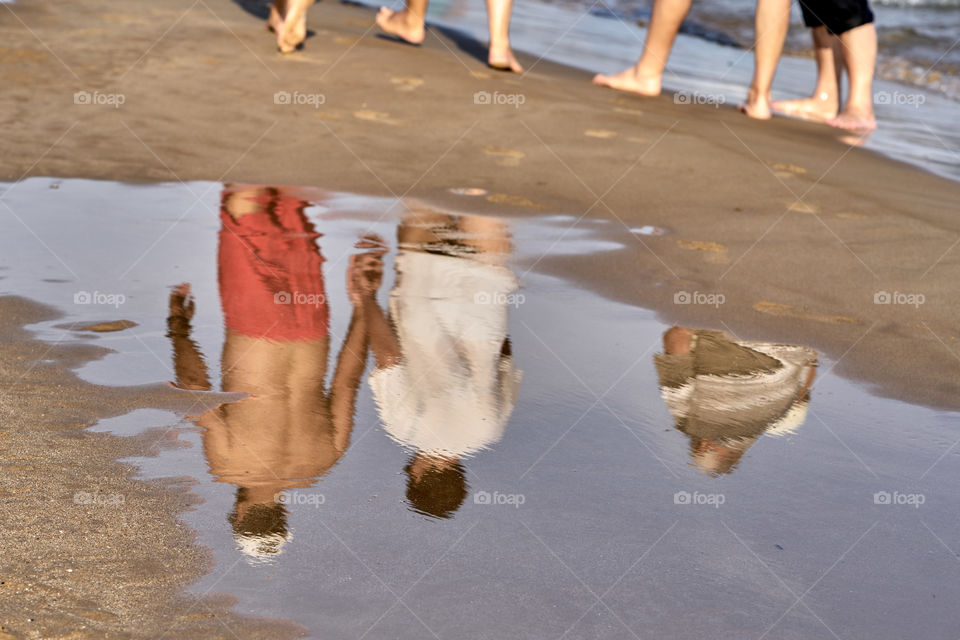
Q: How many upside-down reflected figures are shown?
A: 3